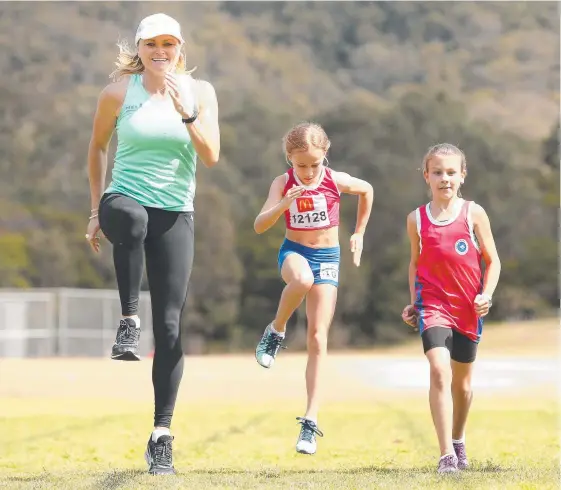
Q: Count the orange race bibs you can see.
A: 0